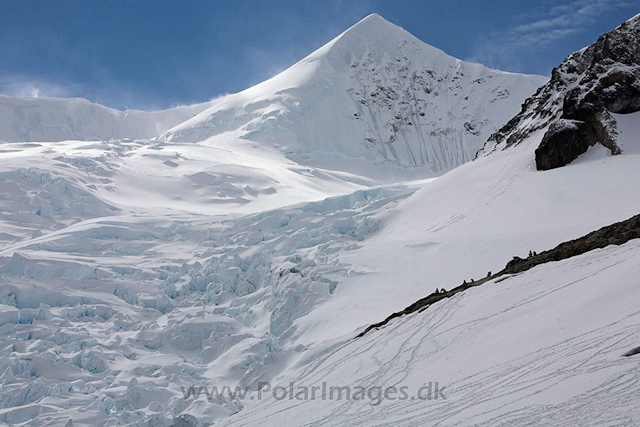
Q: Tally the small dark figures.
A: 7